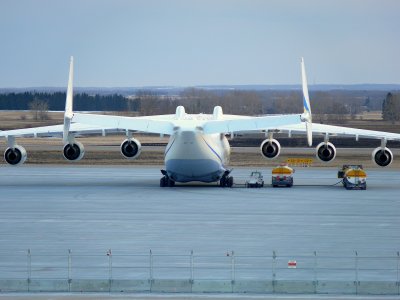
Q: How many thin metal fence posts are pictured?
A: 10